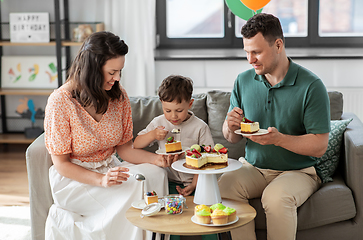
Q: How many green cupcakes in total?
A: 3